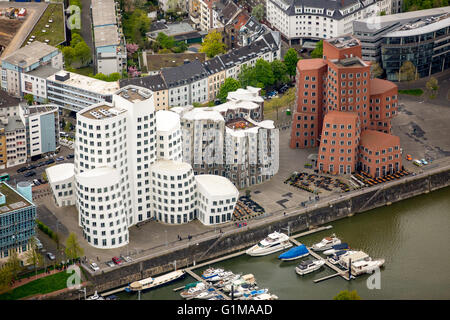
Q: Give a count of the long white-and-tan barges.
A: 1